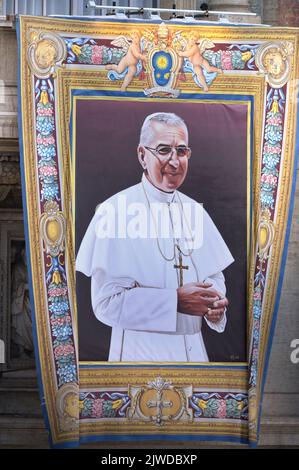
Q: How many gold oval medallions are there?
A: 2